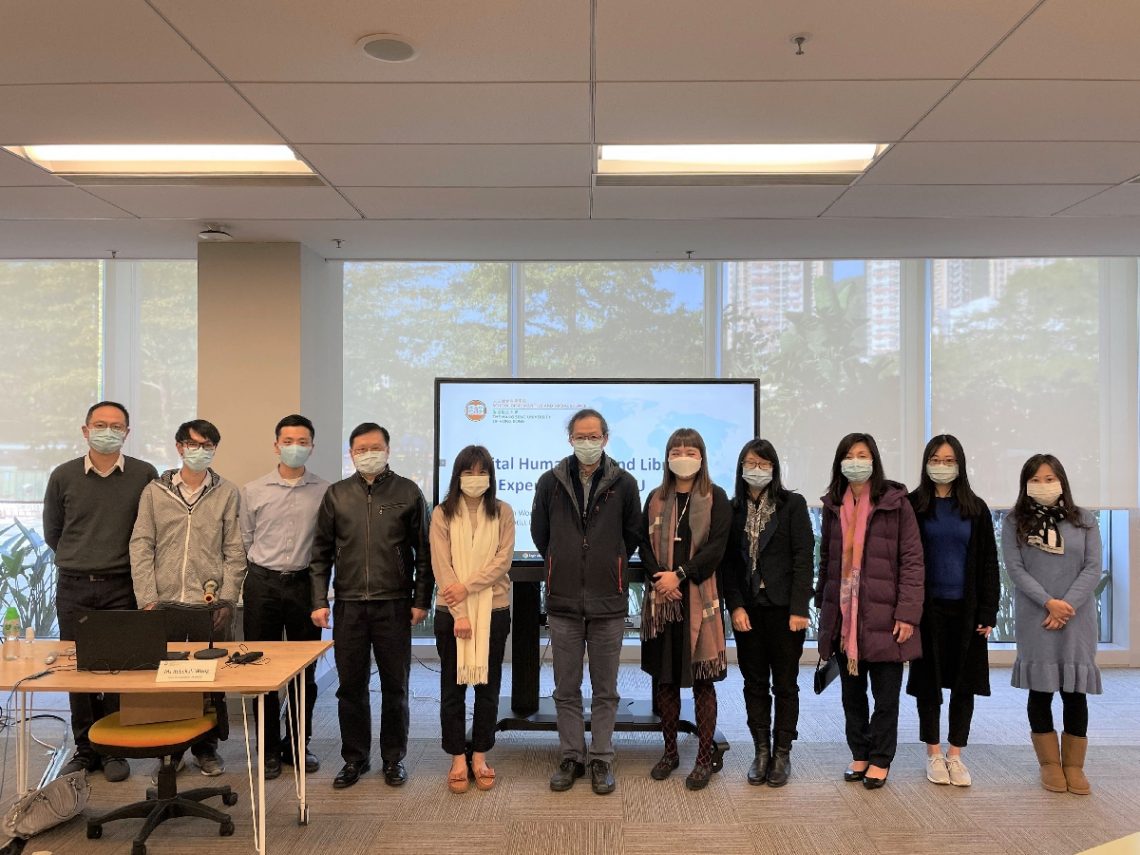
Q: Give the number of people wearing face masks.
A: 11